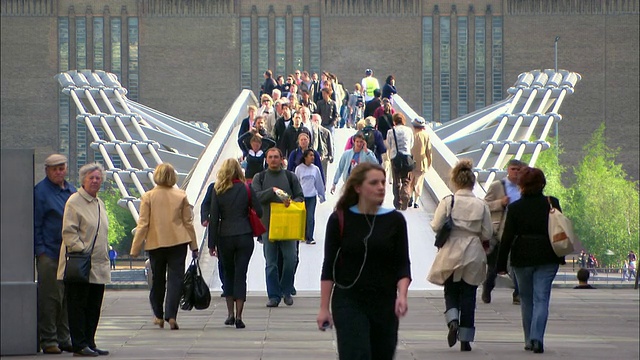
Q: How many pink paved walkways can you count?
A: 0